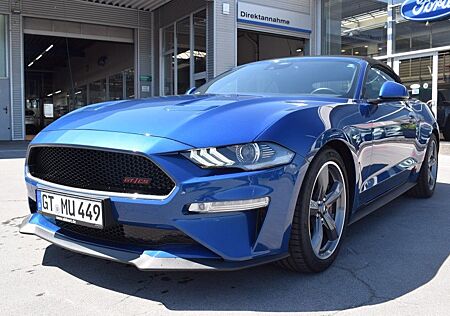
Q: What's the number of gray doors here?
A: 1